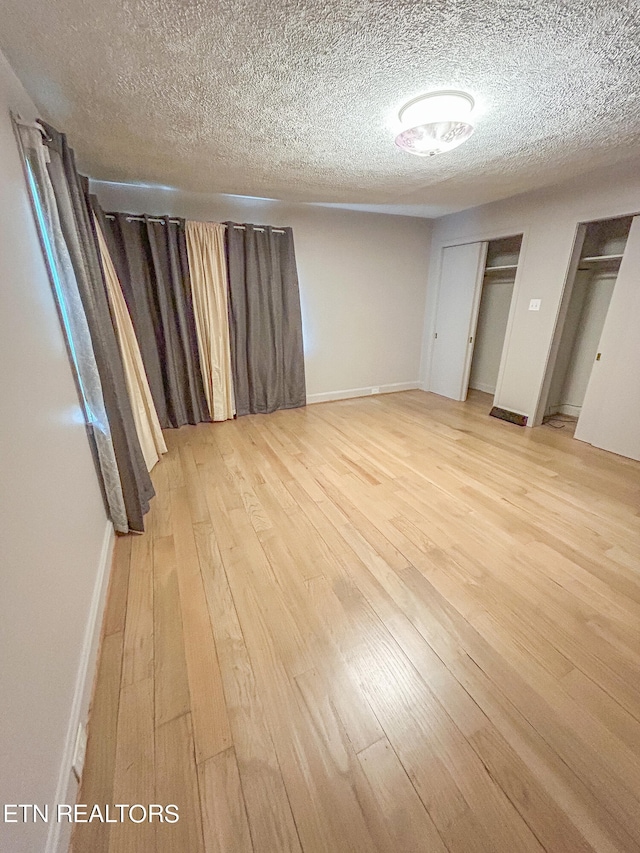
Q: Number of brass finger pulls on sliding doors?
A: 3